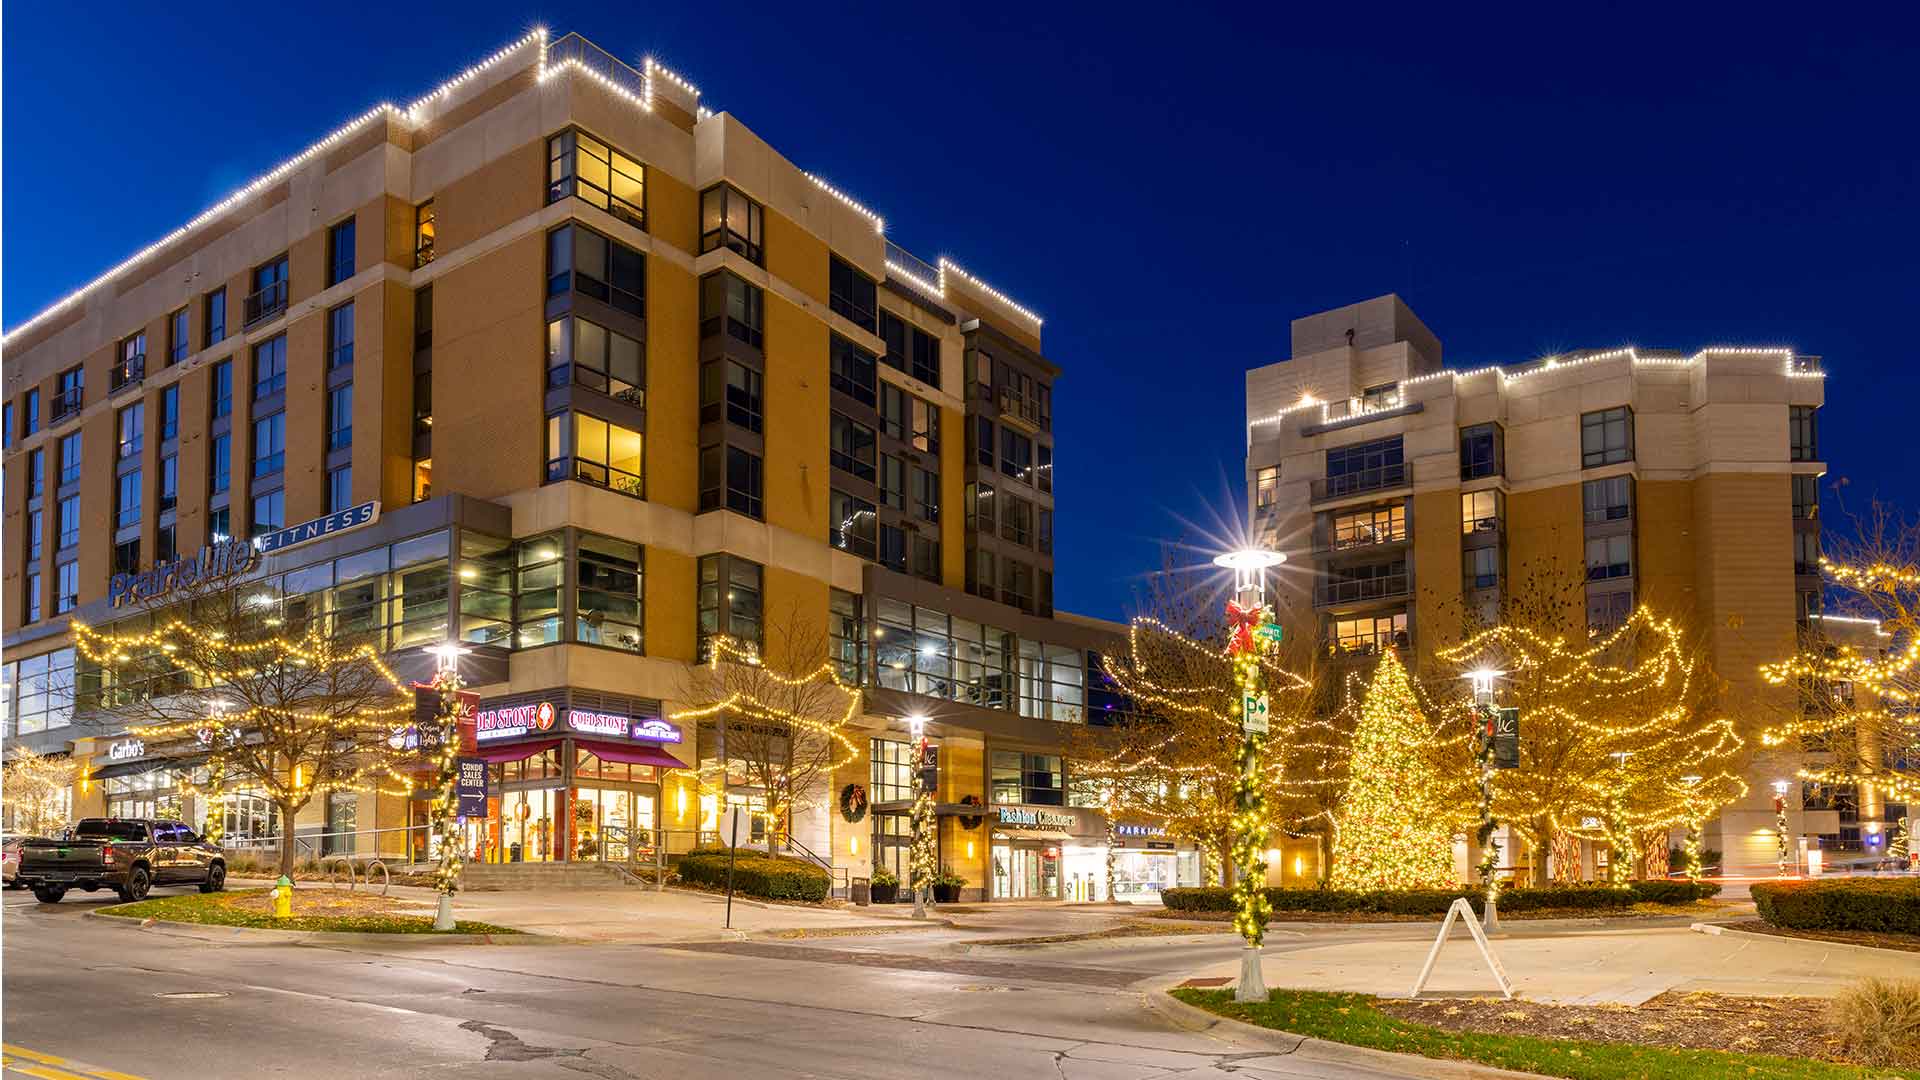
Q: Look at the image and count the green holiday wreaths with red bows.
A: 2